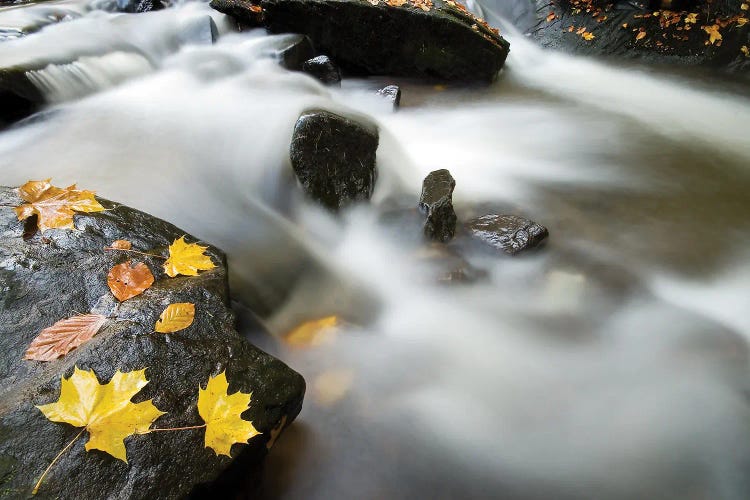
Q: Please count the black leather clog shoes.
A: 0